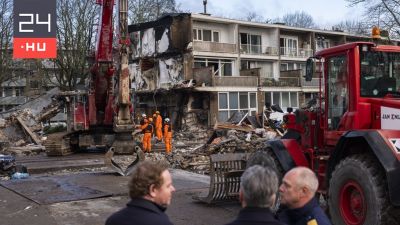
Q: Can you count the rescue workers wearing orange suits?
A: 4